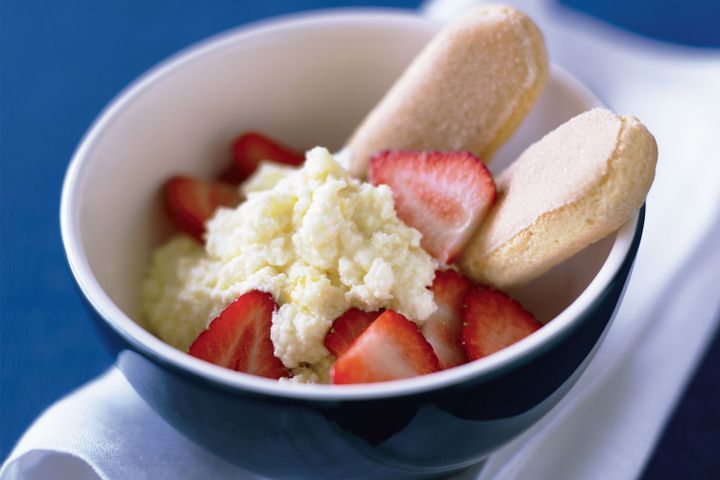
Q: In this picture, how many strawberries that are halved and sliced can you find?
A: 8